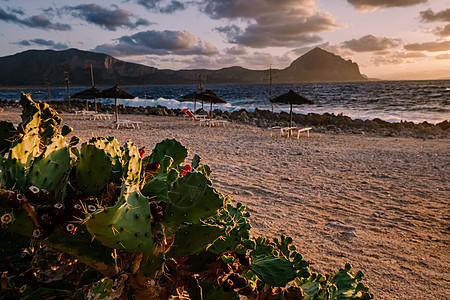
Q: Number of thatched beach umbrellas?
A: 5